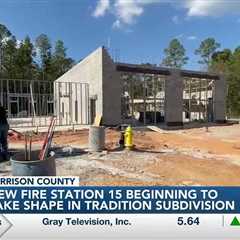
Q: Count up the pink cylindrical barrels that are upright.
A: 0